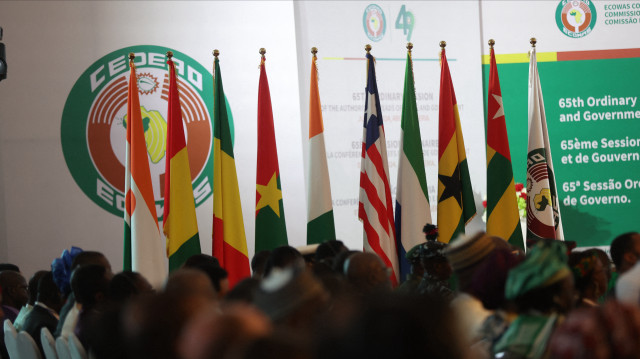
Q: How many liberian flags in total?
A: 1